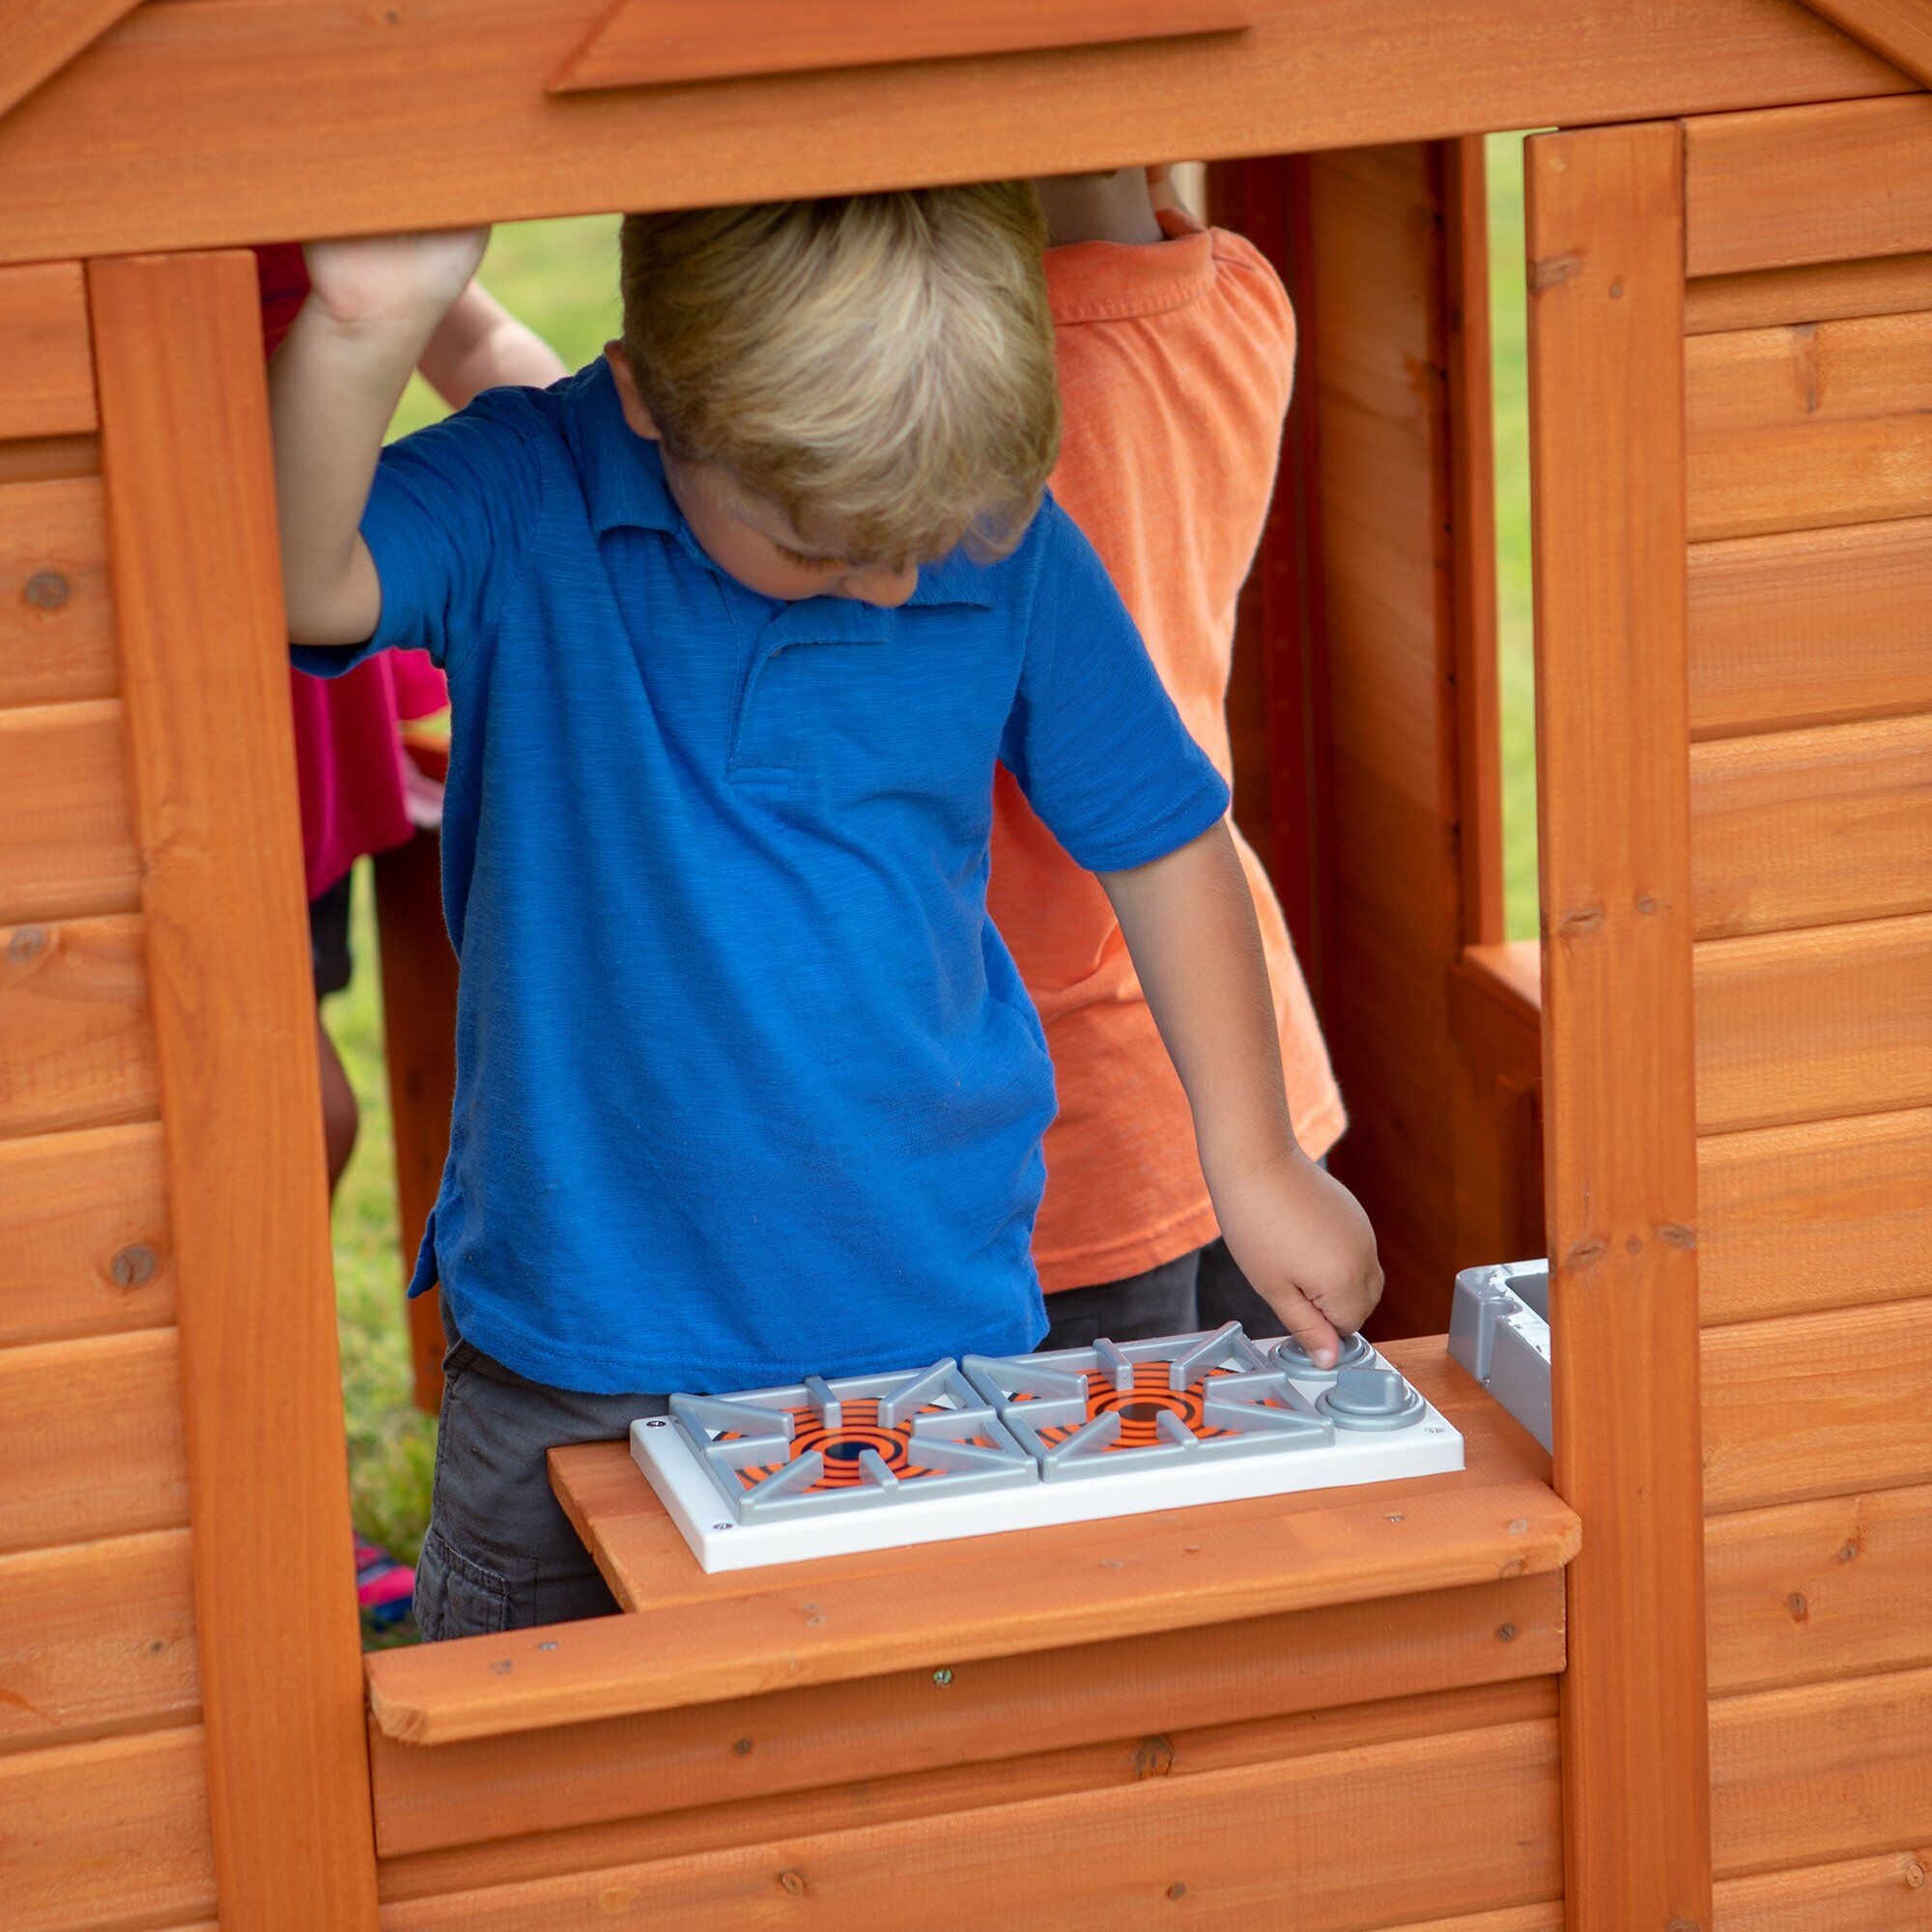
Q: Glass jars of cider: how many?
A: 0